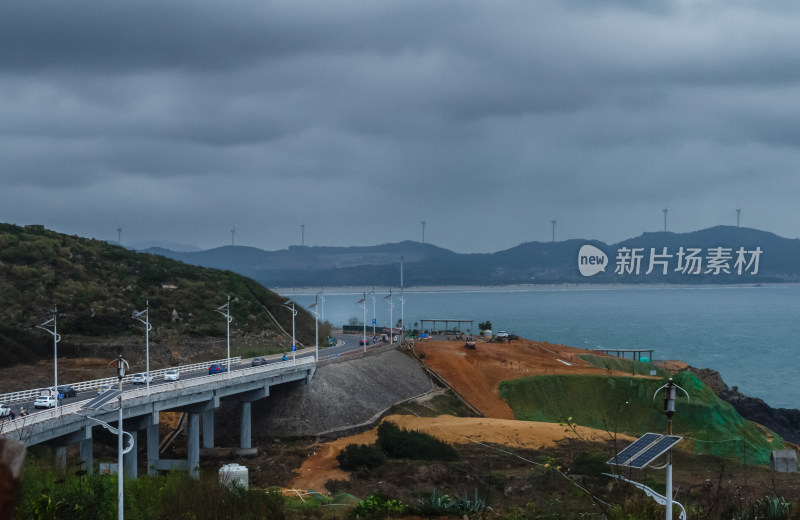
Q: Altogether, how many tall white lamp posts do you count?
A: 12